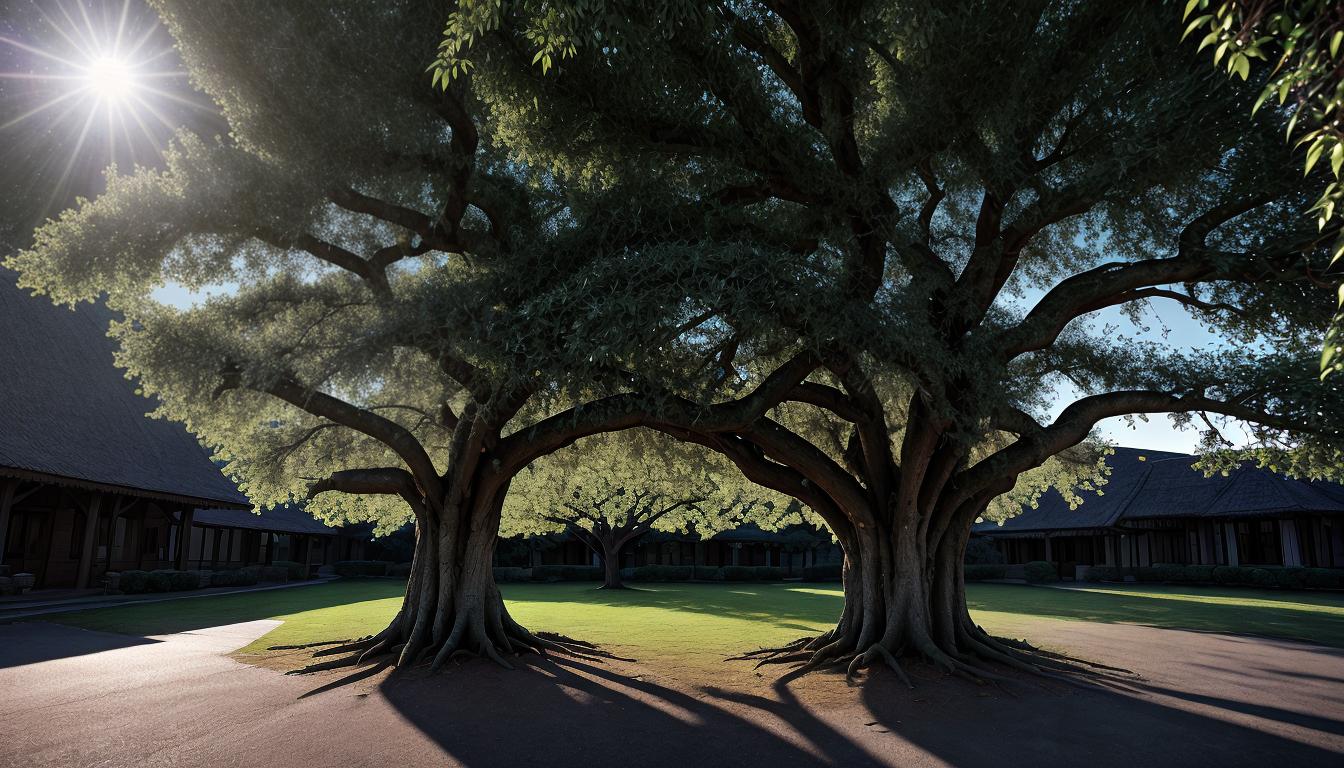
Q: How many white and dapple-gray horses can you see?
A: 0